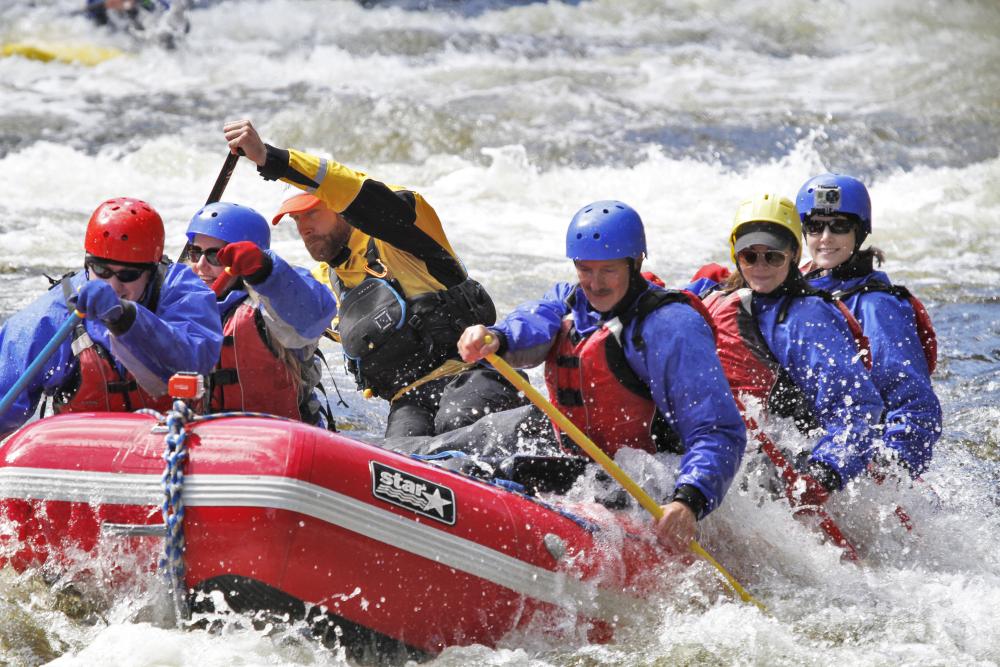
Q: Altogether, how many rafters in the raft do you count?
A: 6